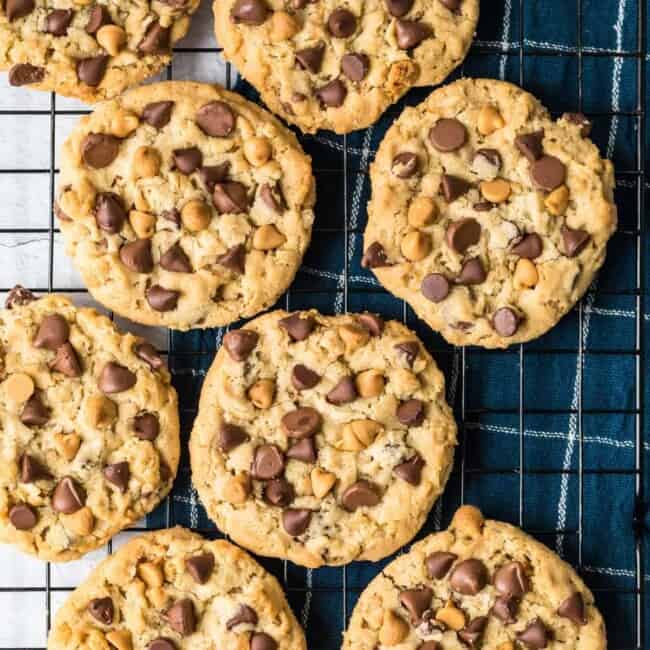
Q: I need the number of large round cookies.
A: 8